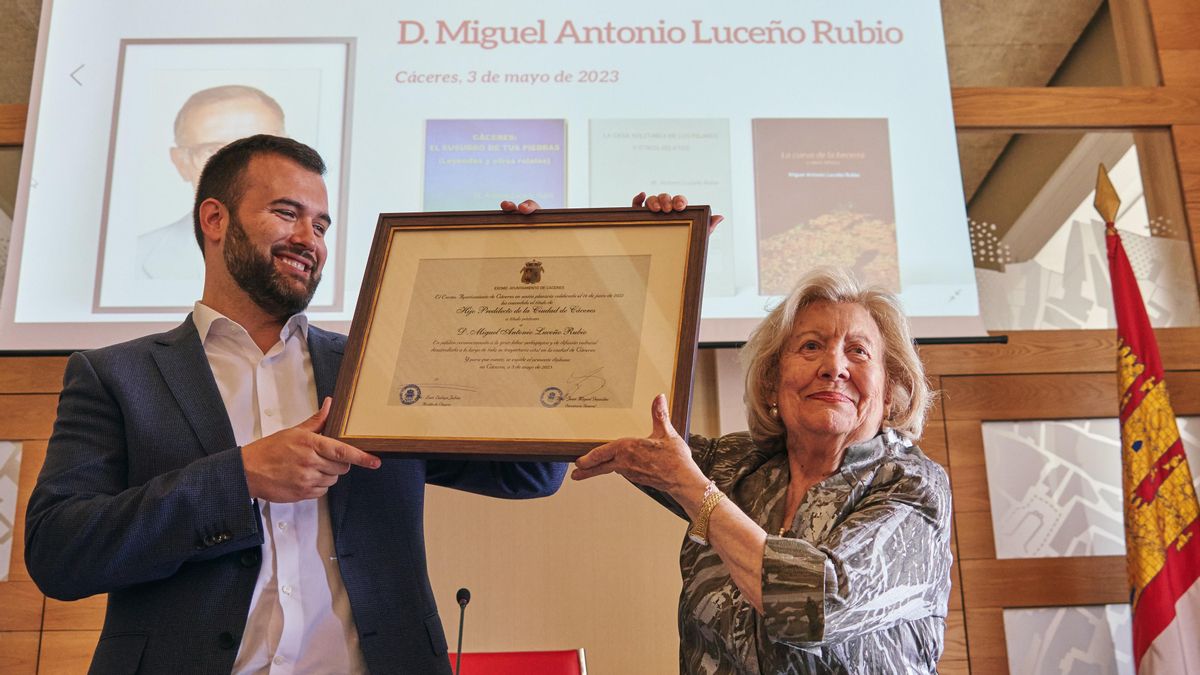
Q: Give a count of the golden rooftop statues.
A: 0